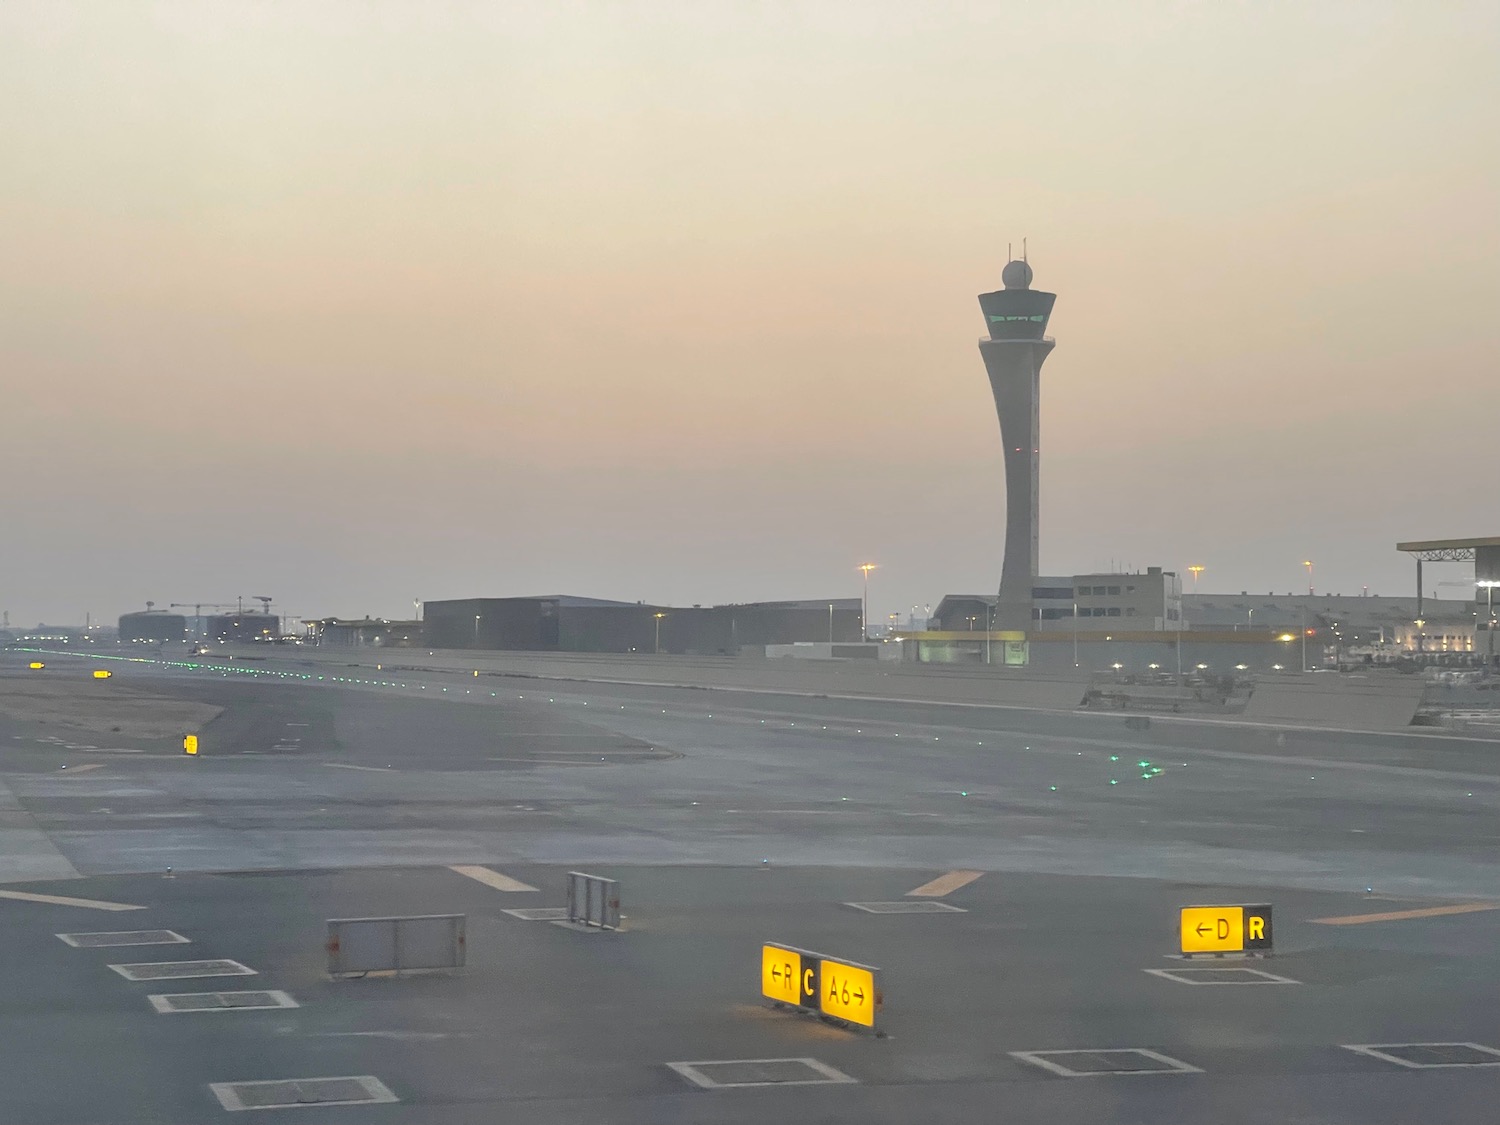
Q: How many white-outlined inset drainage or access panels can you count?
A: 10